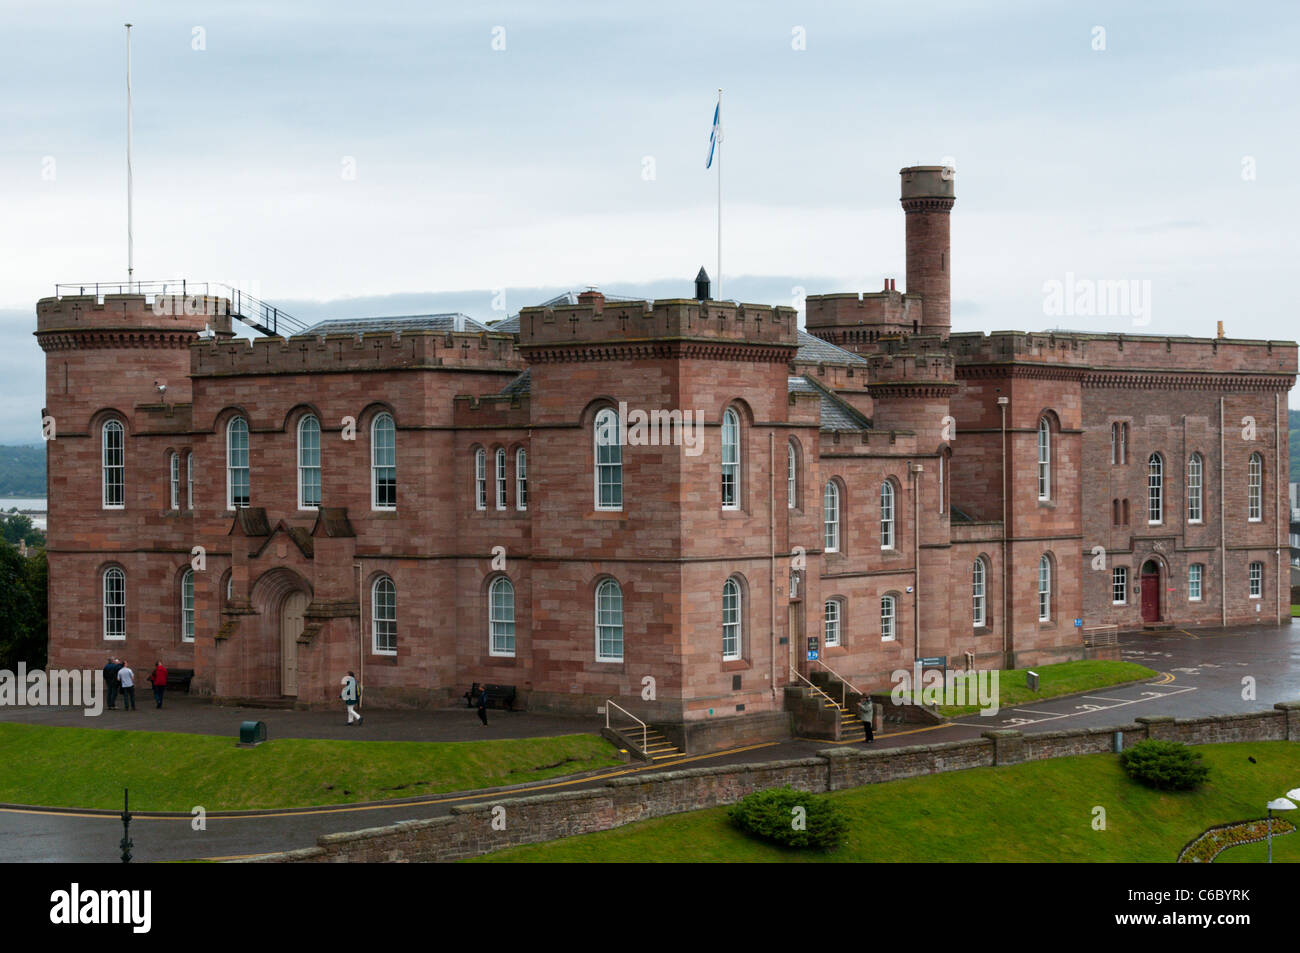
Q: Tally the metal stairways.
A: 1